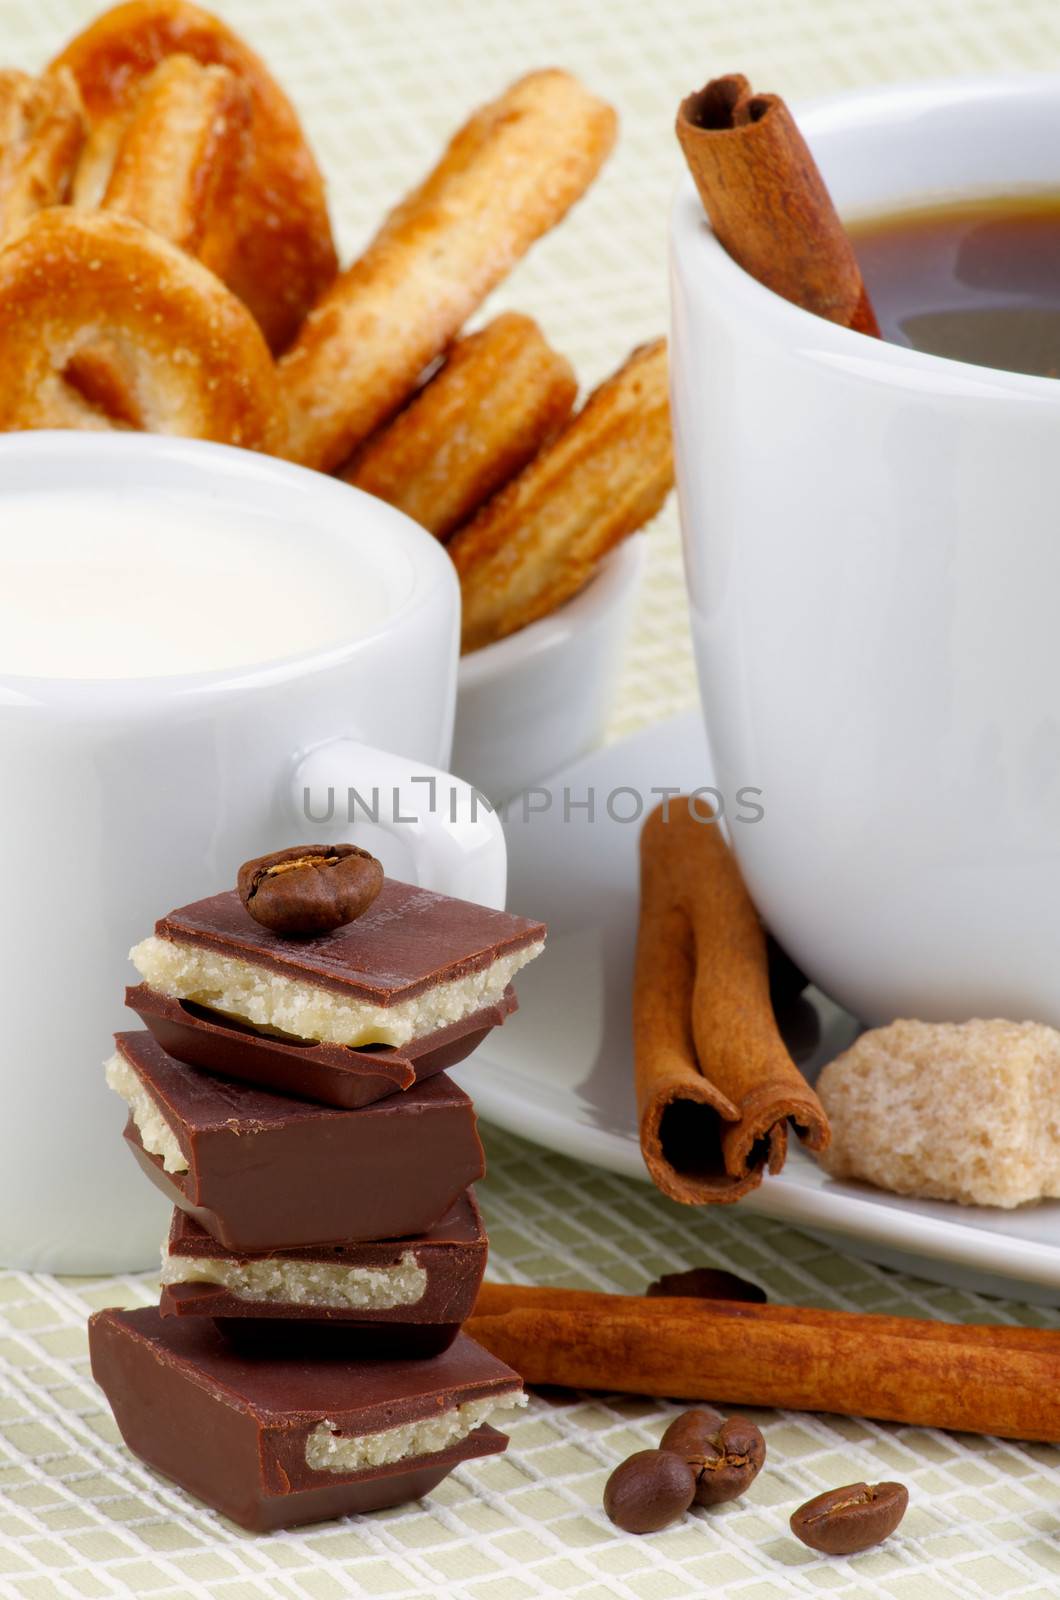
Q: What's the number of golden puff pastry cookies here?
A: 7